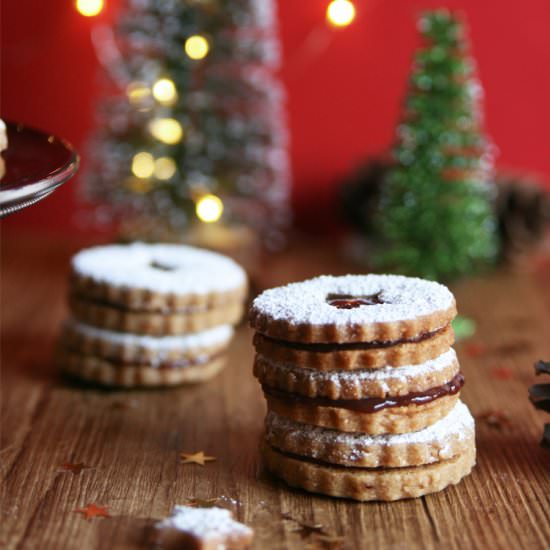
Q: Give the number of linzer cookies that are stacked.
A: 5